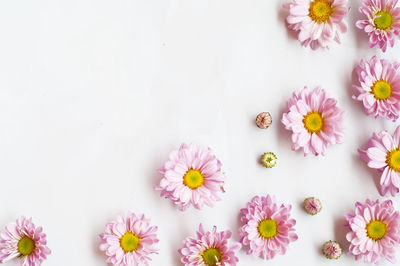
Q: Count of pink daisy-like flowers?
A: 11